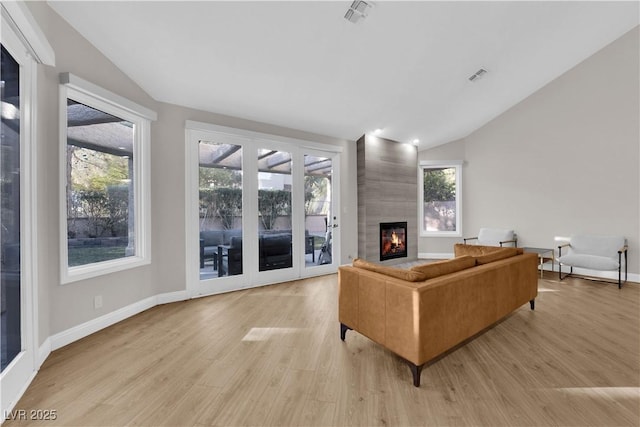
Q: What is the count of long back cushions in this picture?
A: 2